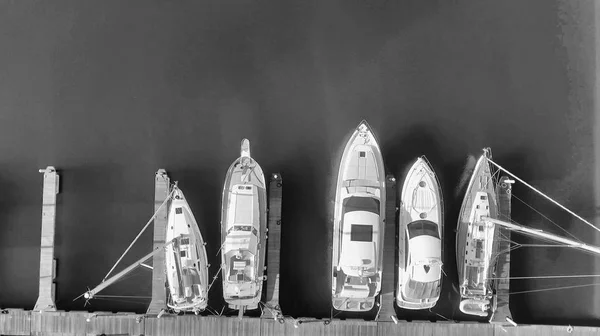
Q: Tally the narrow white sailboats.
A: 2